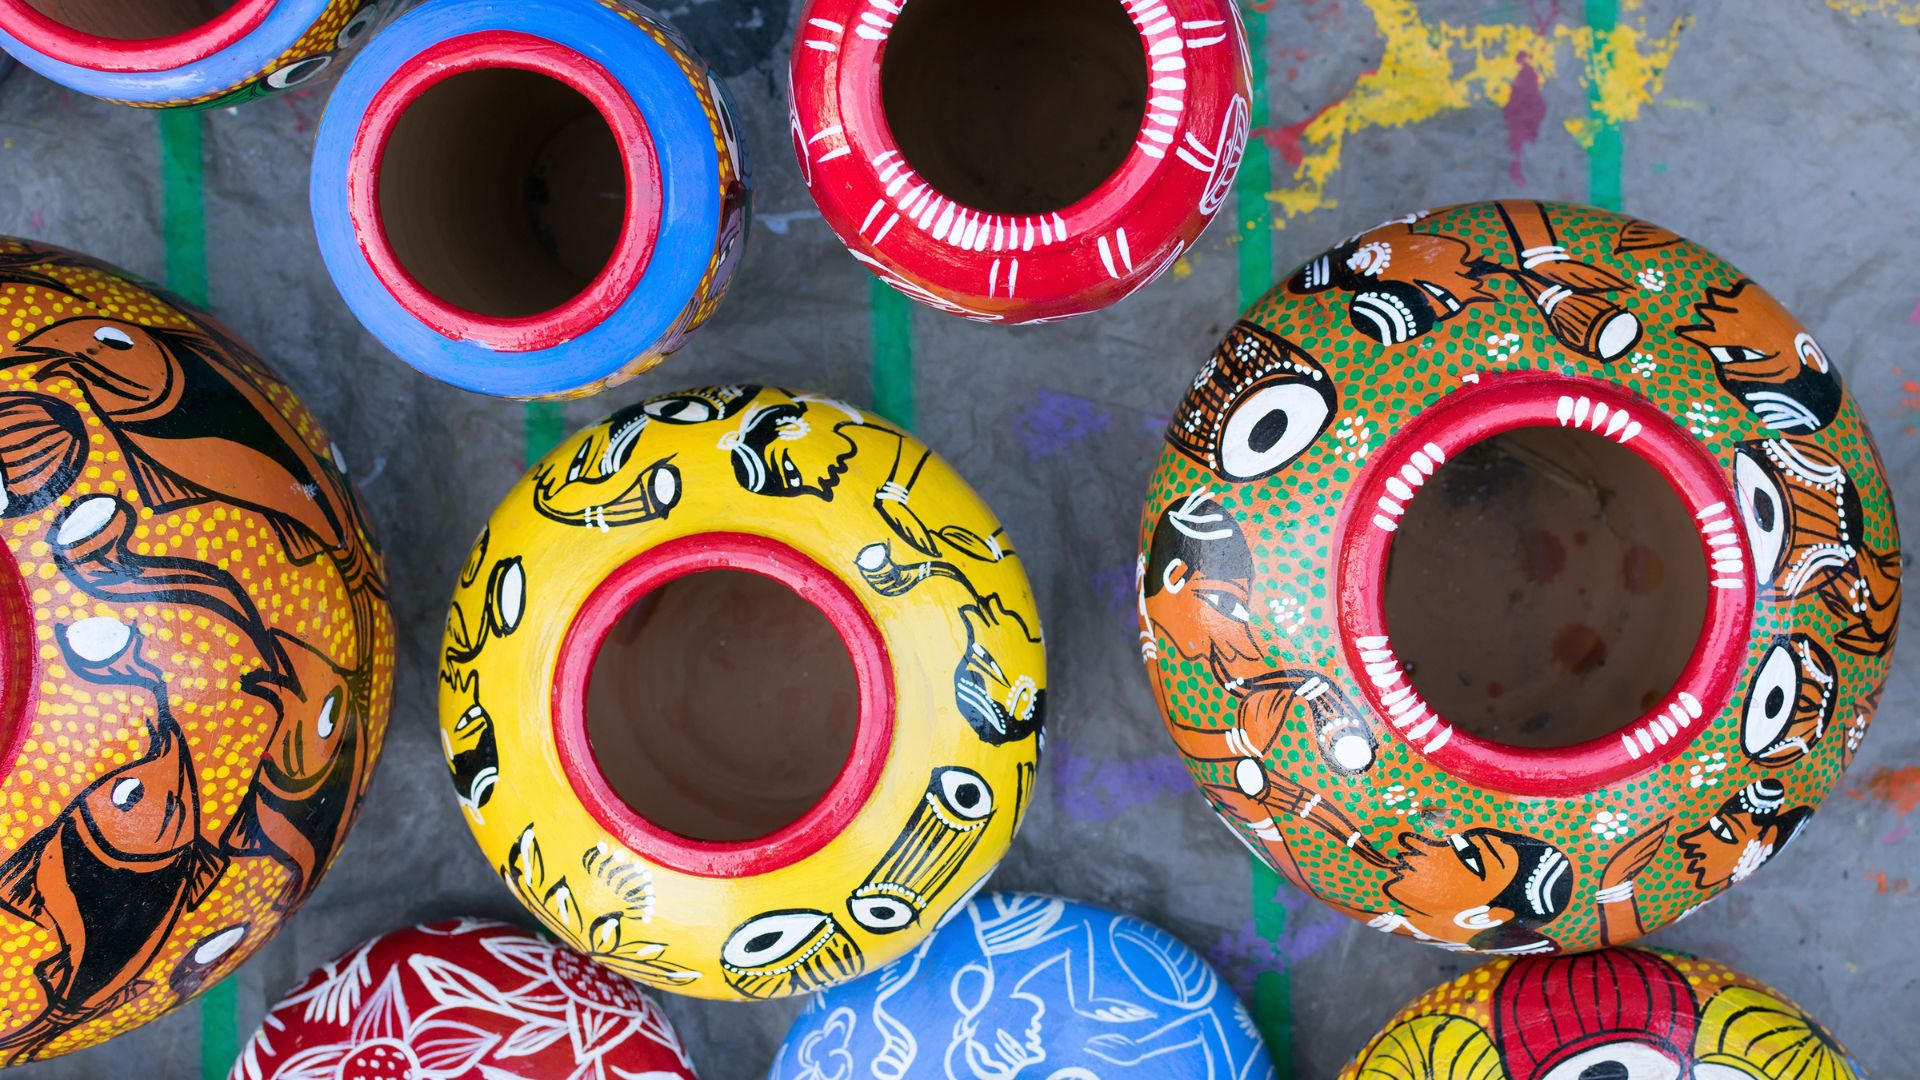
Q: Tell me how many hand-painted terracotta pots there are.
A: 9